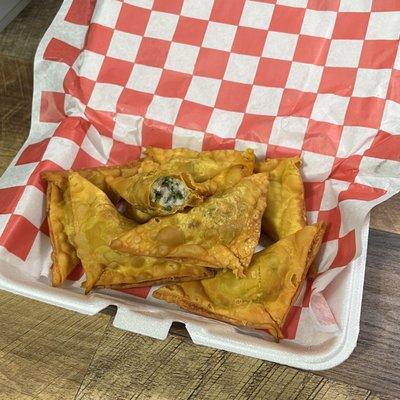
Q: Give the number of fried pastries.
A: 7